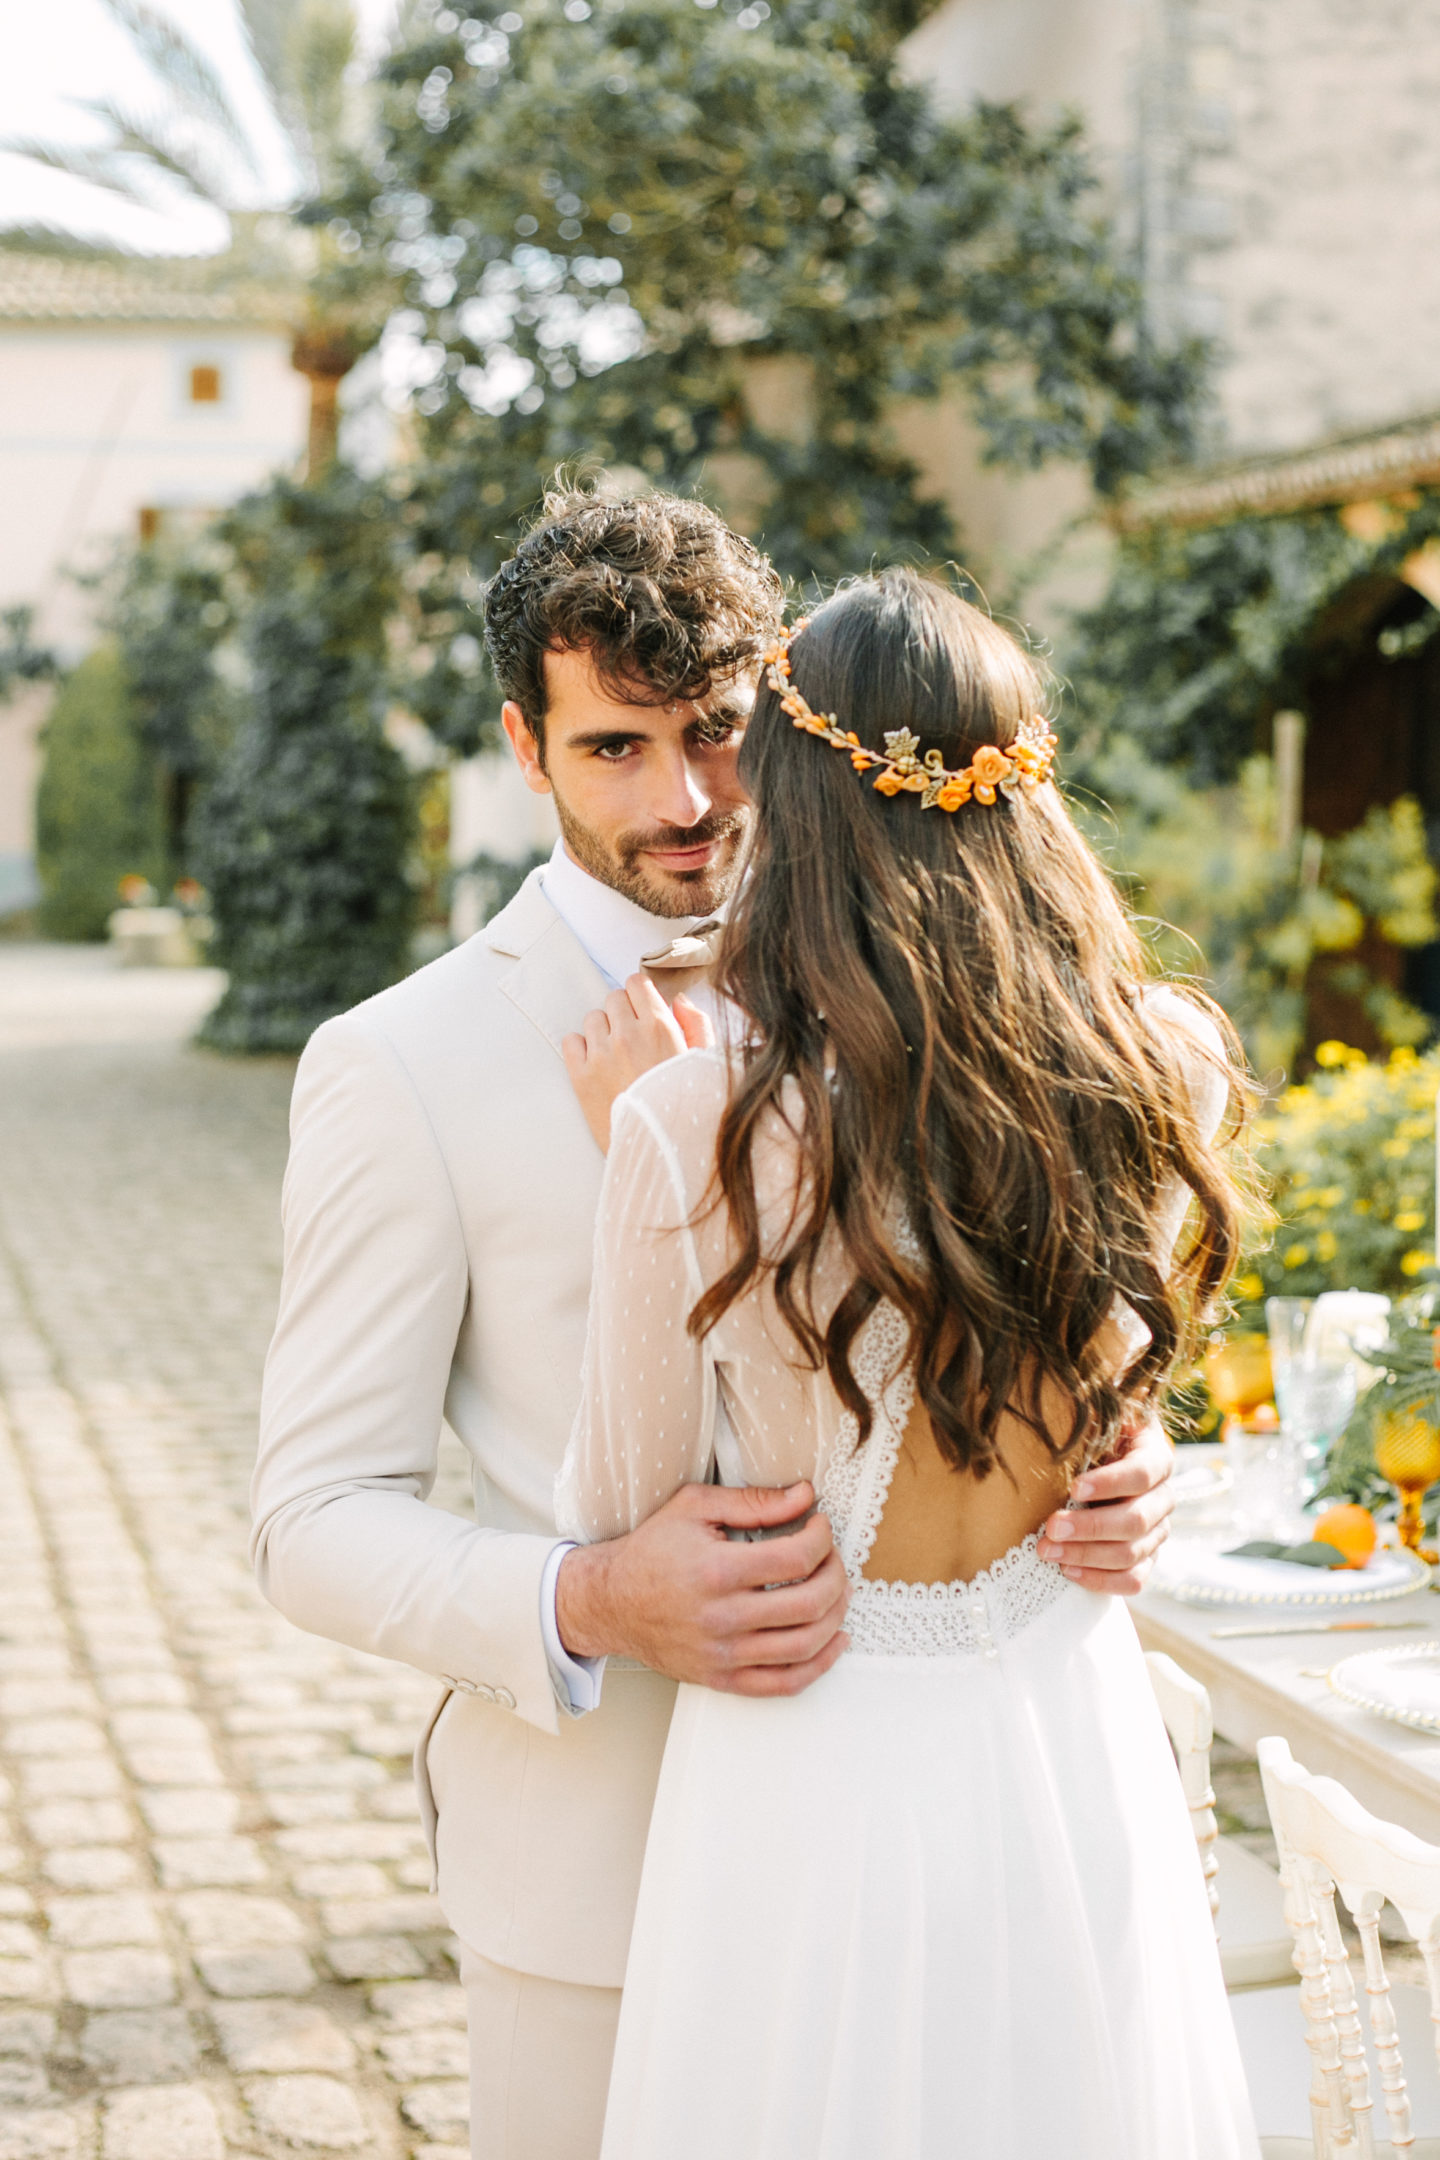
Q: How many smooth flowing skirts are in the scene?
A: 1